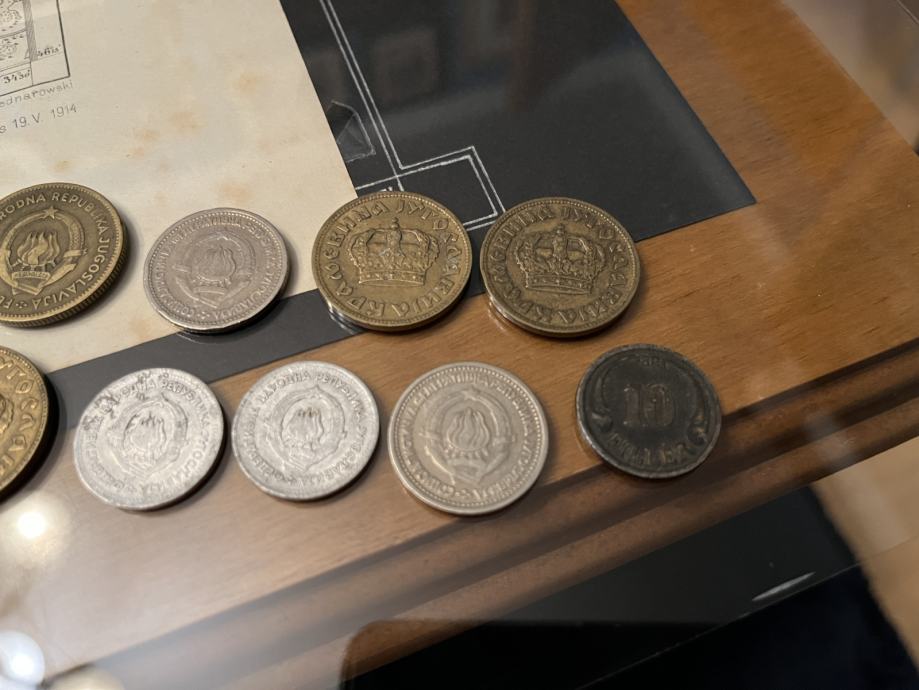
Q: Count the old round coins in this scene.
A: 9